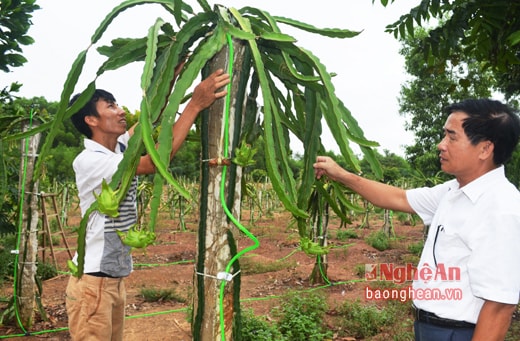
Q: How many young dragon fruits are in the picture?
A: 4